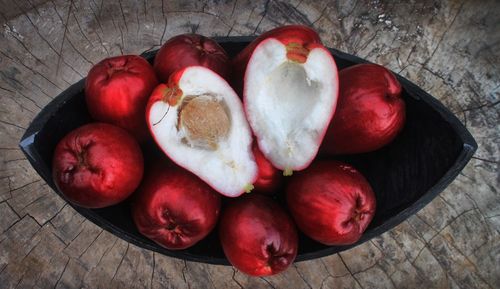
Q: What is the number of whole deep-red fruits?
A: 9